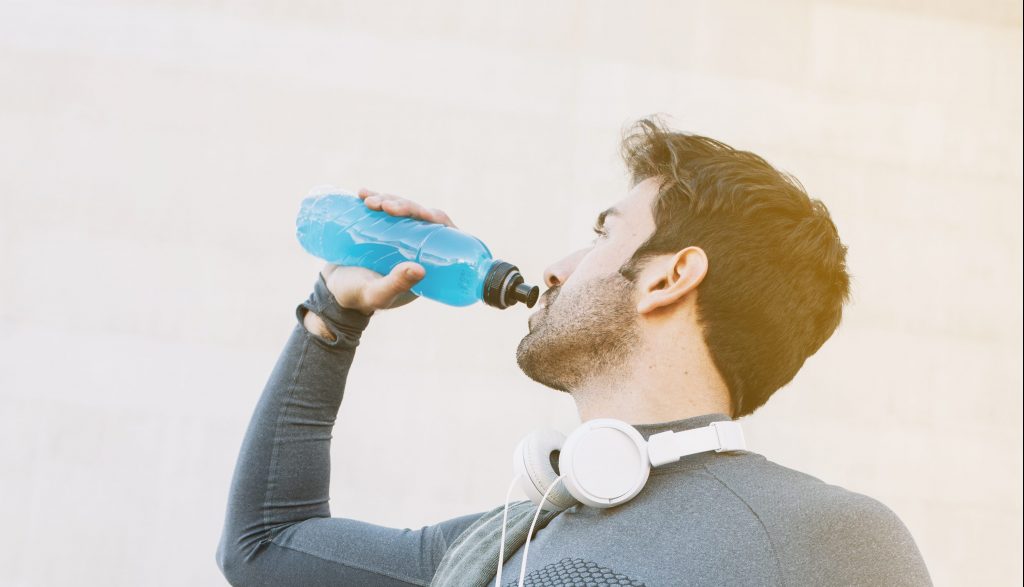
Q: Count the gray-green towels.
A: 1